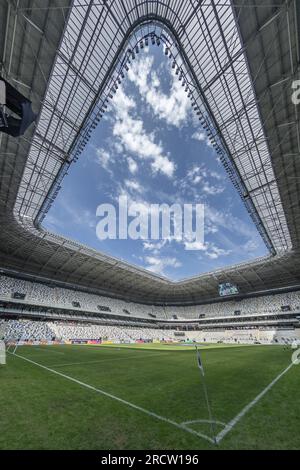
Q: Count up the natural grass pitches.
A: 1